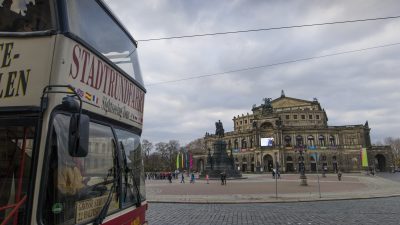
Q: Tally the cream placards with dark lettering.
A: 1